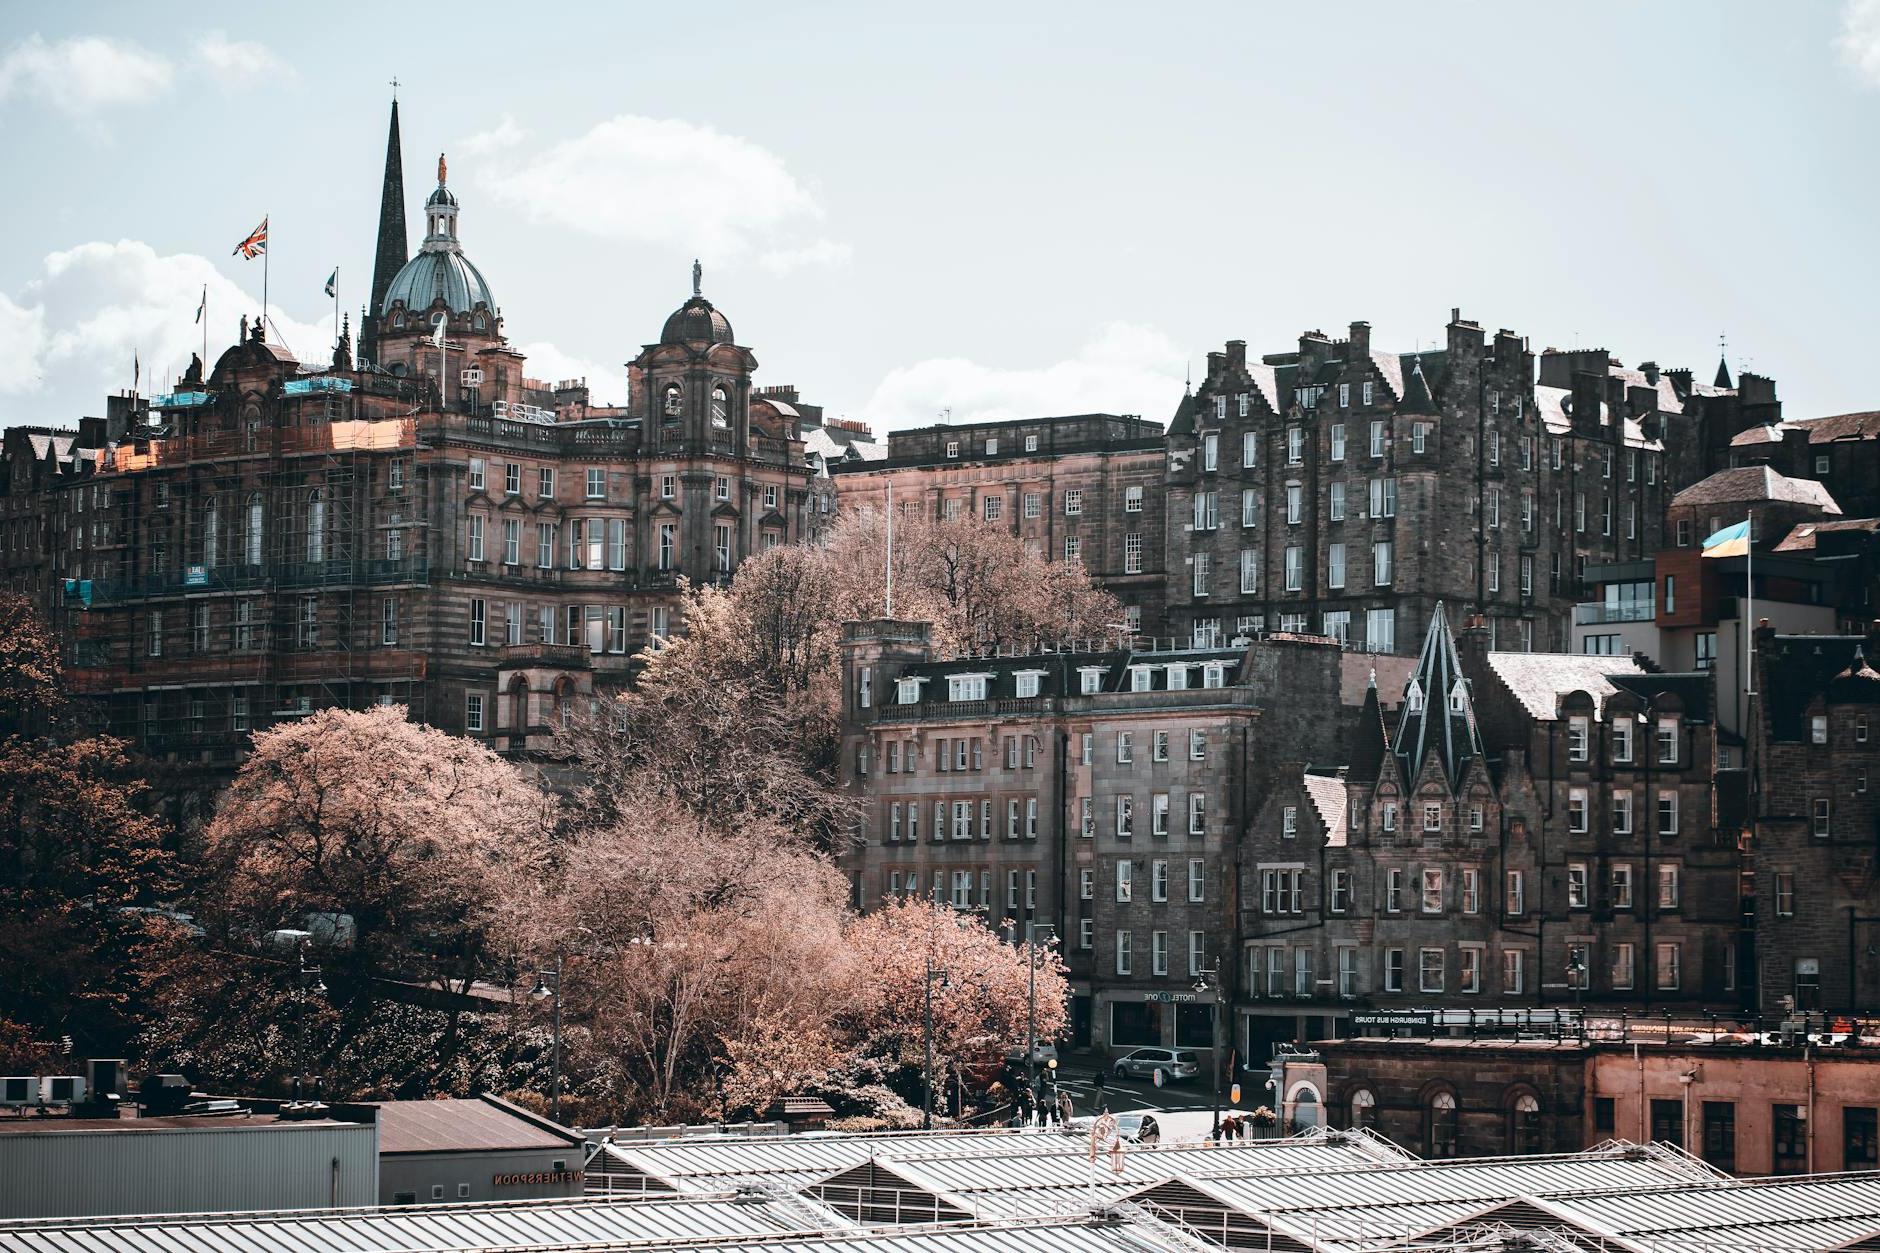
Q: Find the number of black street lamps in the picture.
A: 6